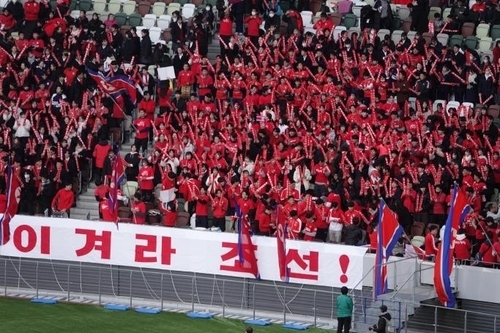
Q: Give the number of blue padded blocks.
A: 6